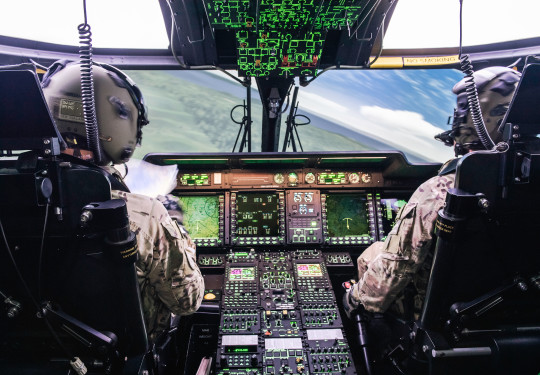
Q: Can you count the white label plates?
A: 3